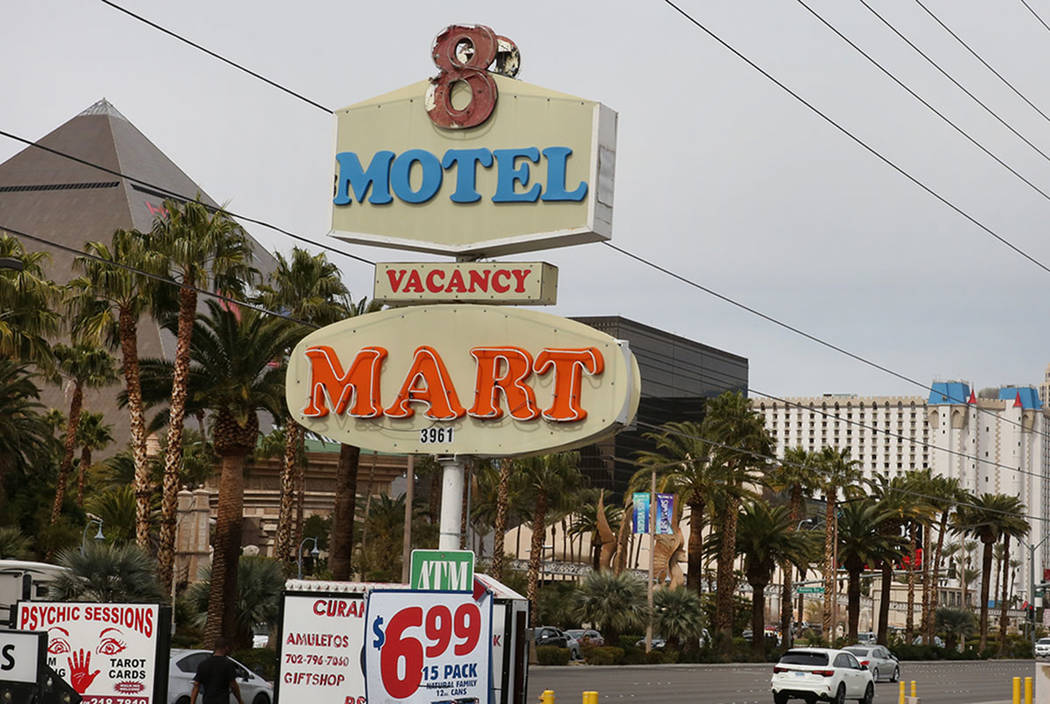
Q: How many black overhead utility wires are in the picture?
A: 8